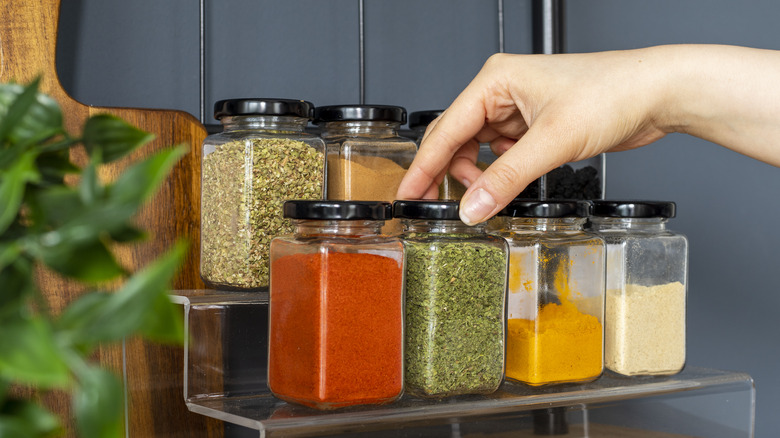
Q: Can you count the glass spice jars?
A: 8